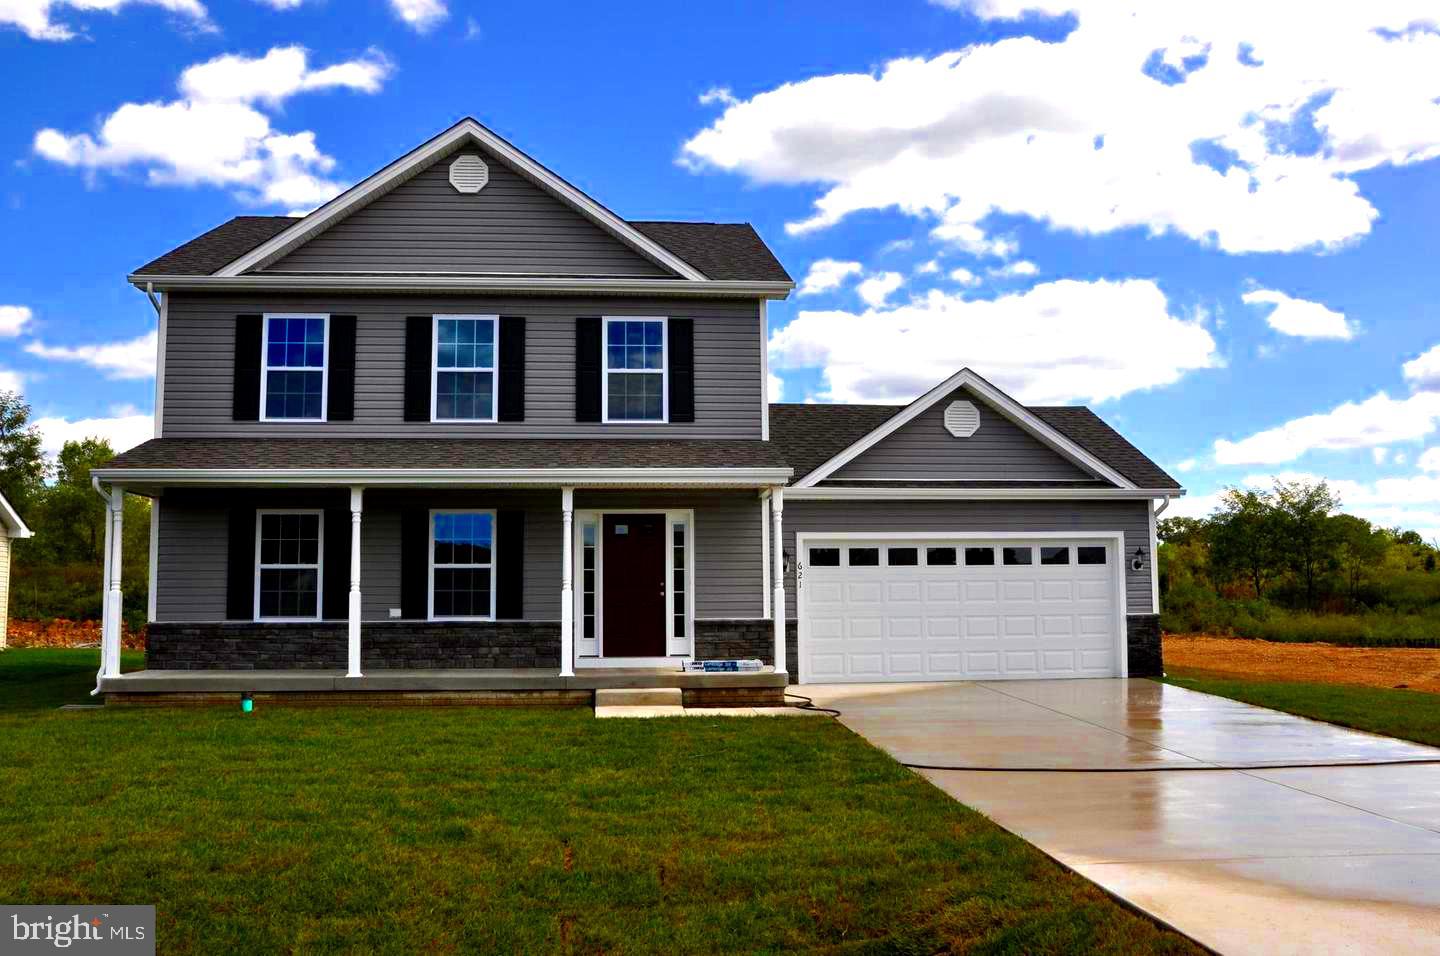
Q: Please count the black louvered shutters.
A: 10